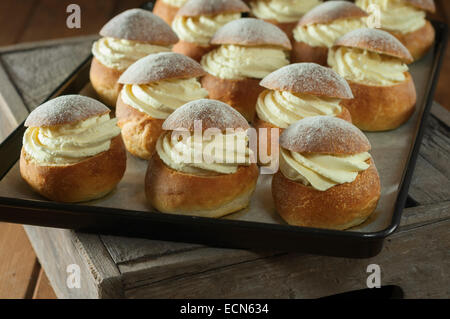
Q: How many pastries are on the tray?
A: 13